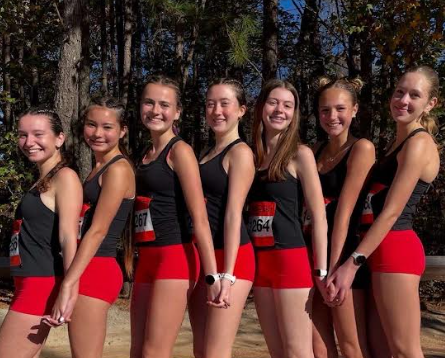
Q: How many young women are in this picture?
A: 7